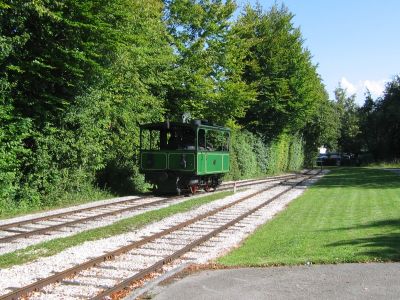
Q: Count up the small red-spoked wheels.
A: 2